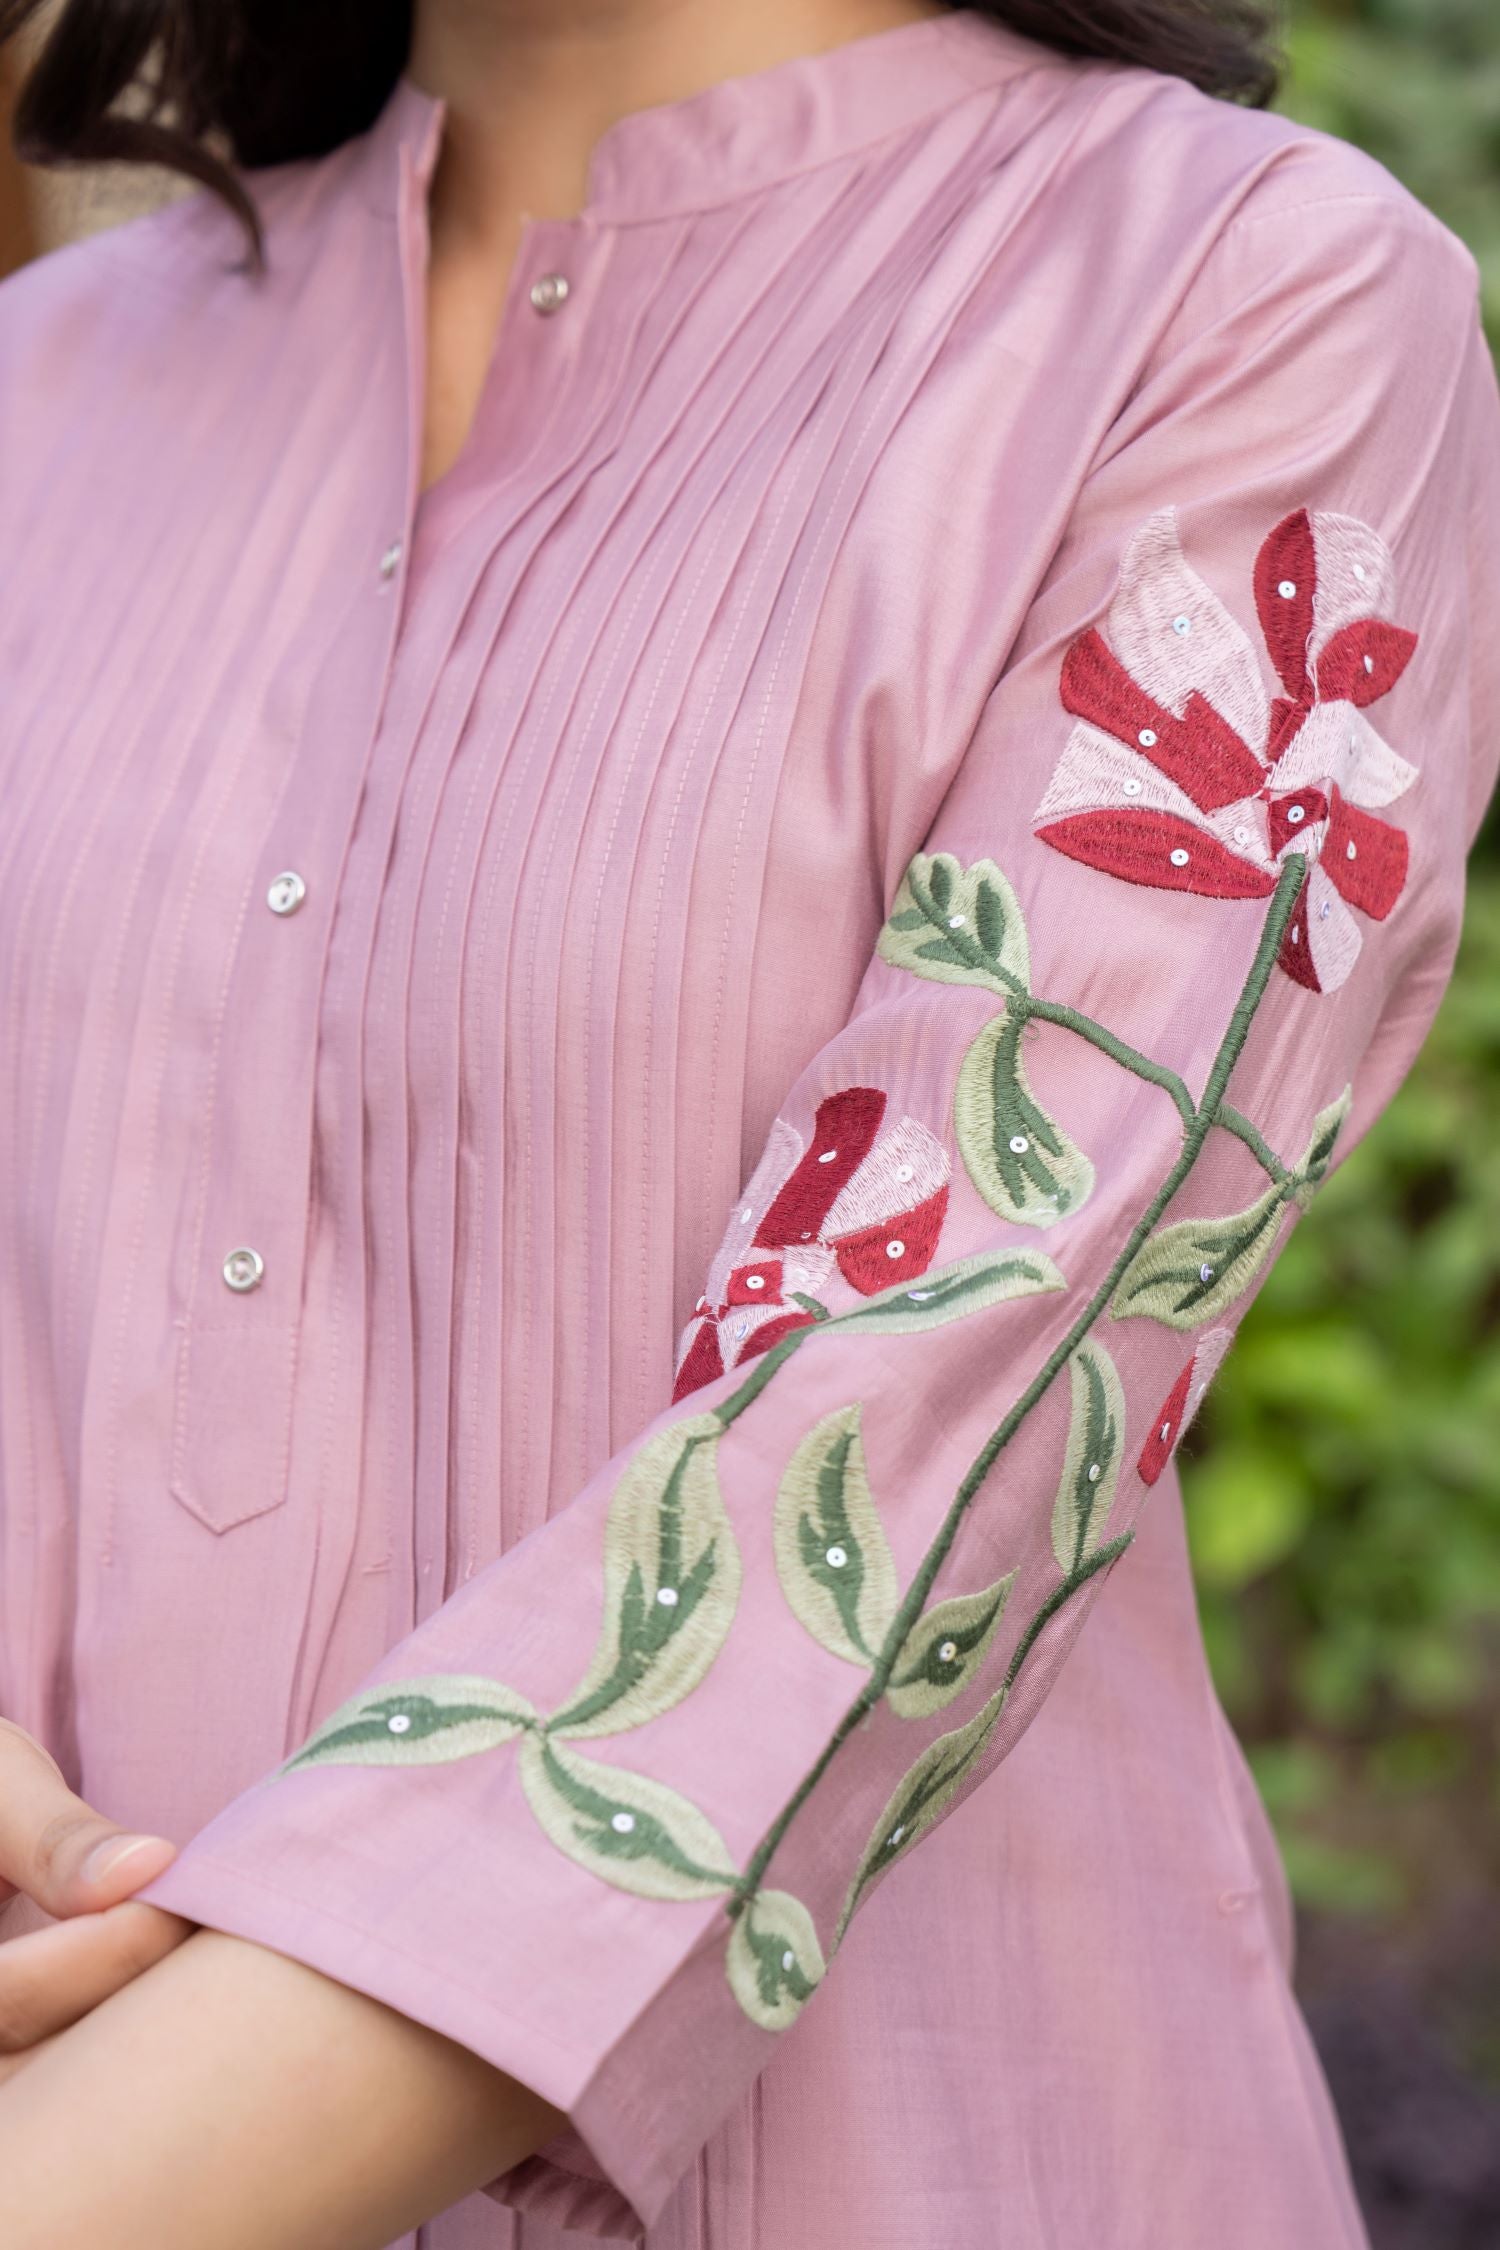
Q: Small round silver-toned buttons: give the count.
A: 4